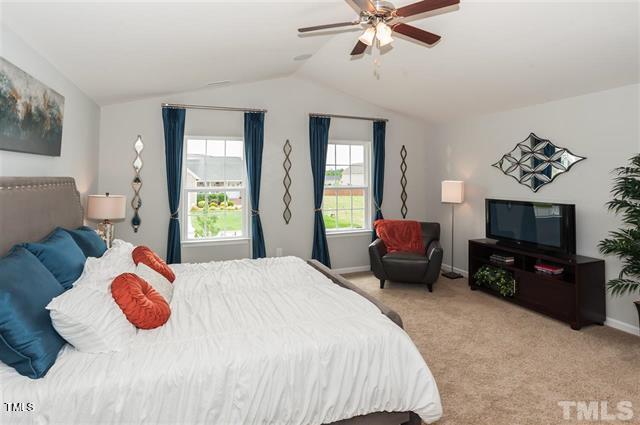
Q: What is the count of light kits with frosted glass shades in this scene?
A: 1